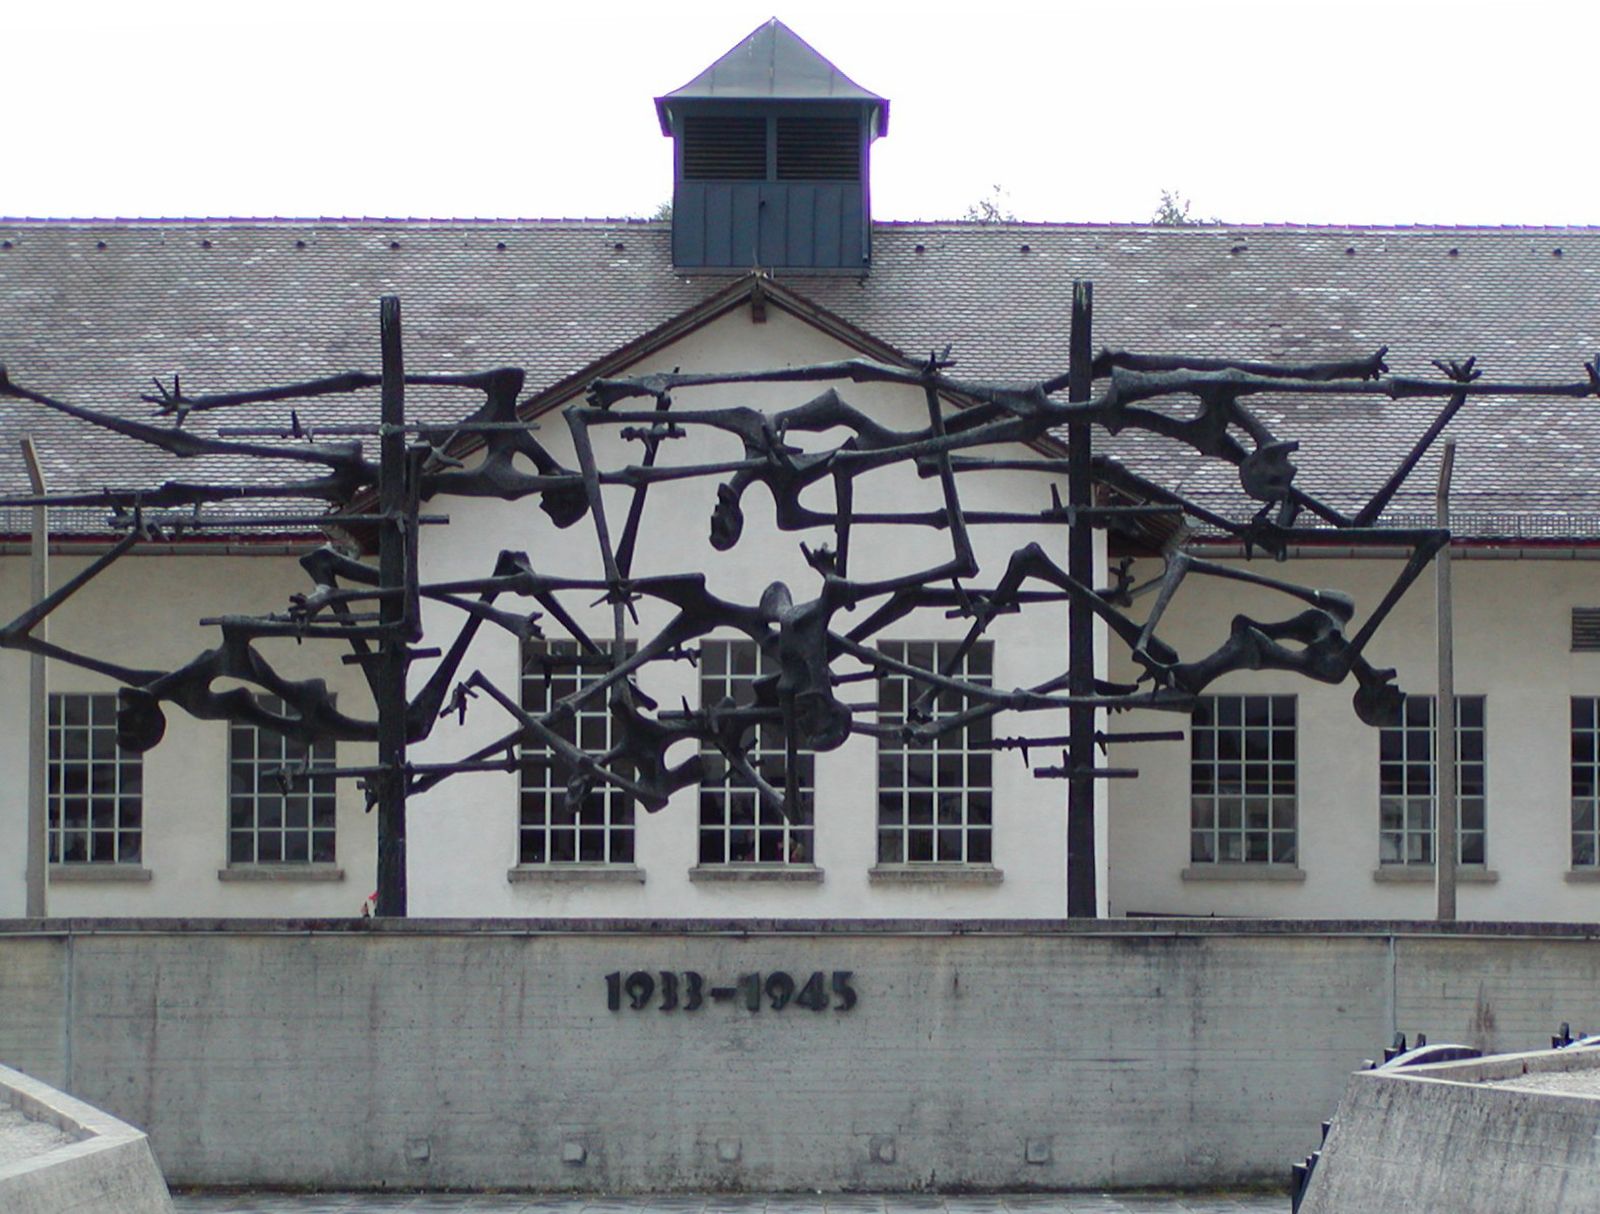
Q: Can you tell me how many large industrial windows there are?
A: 8